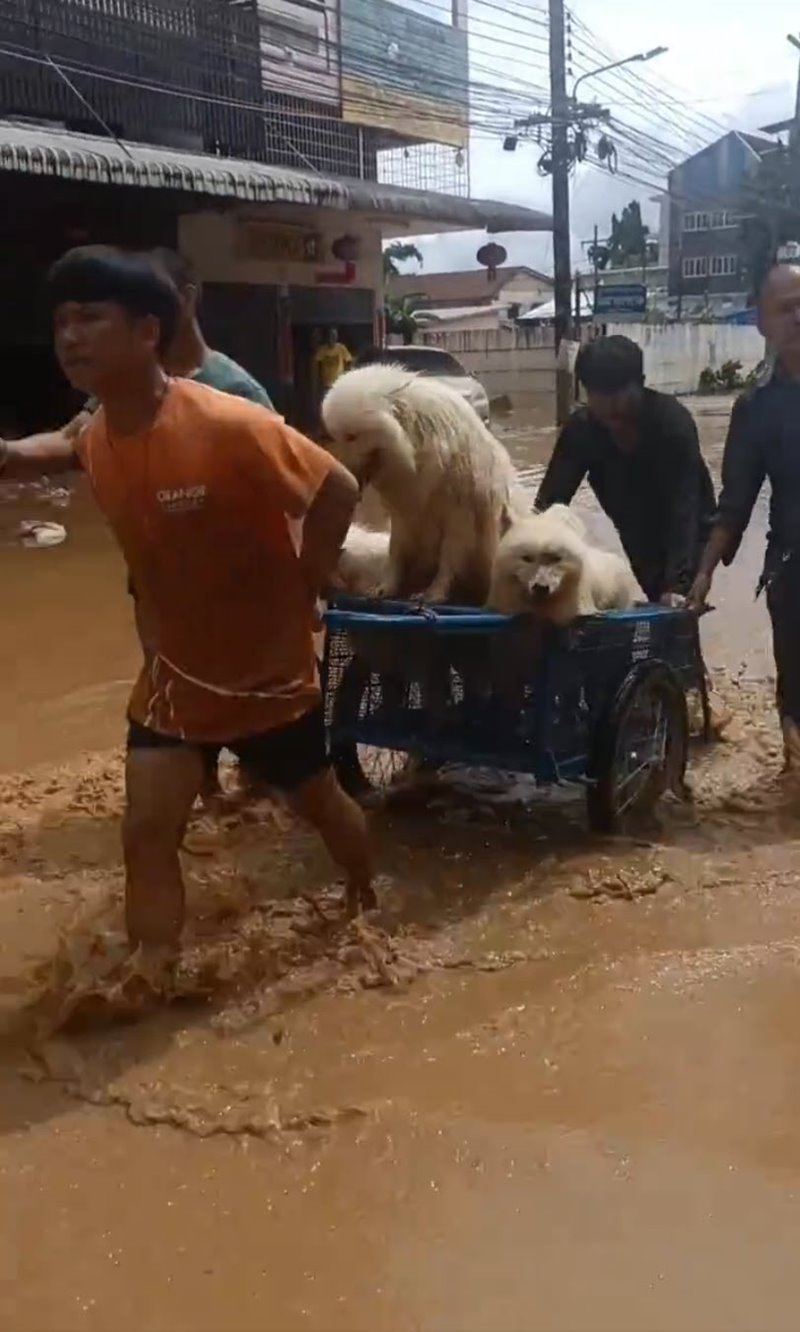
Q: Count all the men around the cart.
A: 4